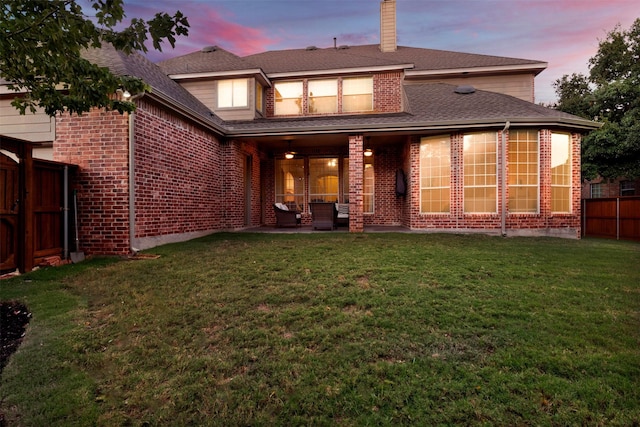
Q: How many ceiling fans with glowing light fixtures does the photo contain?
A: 2